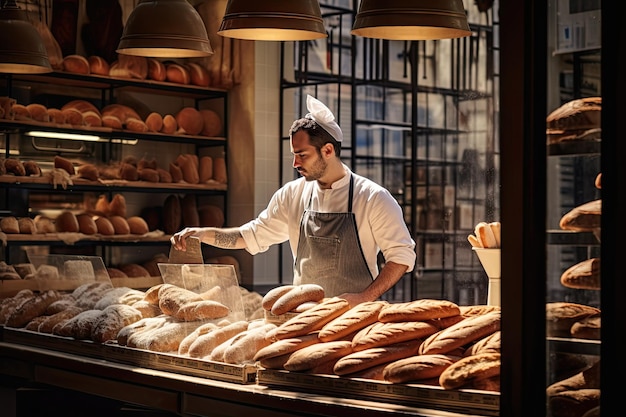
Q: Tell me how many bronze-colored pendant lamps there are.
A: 4